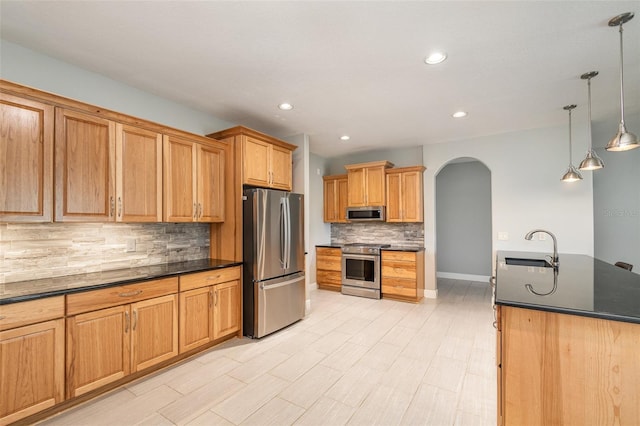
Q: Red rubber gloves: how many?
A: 0